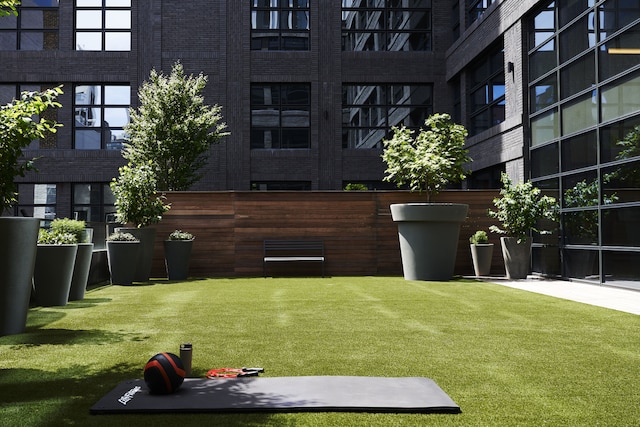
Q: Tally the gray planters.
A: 9